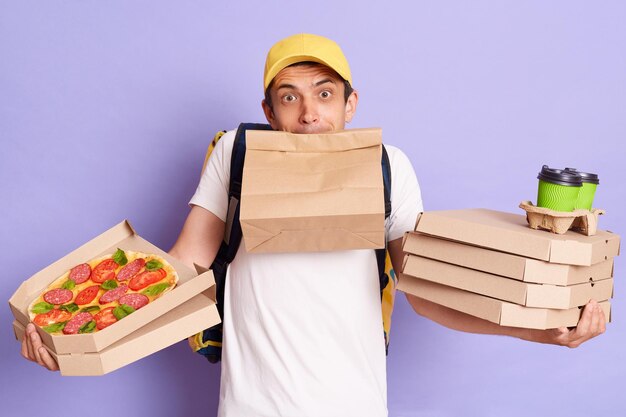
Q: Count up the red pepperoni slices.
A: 6